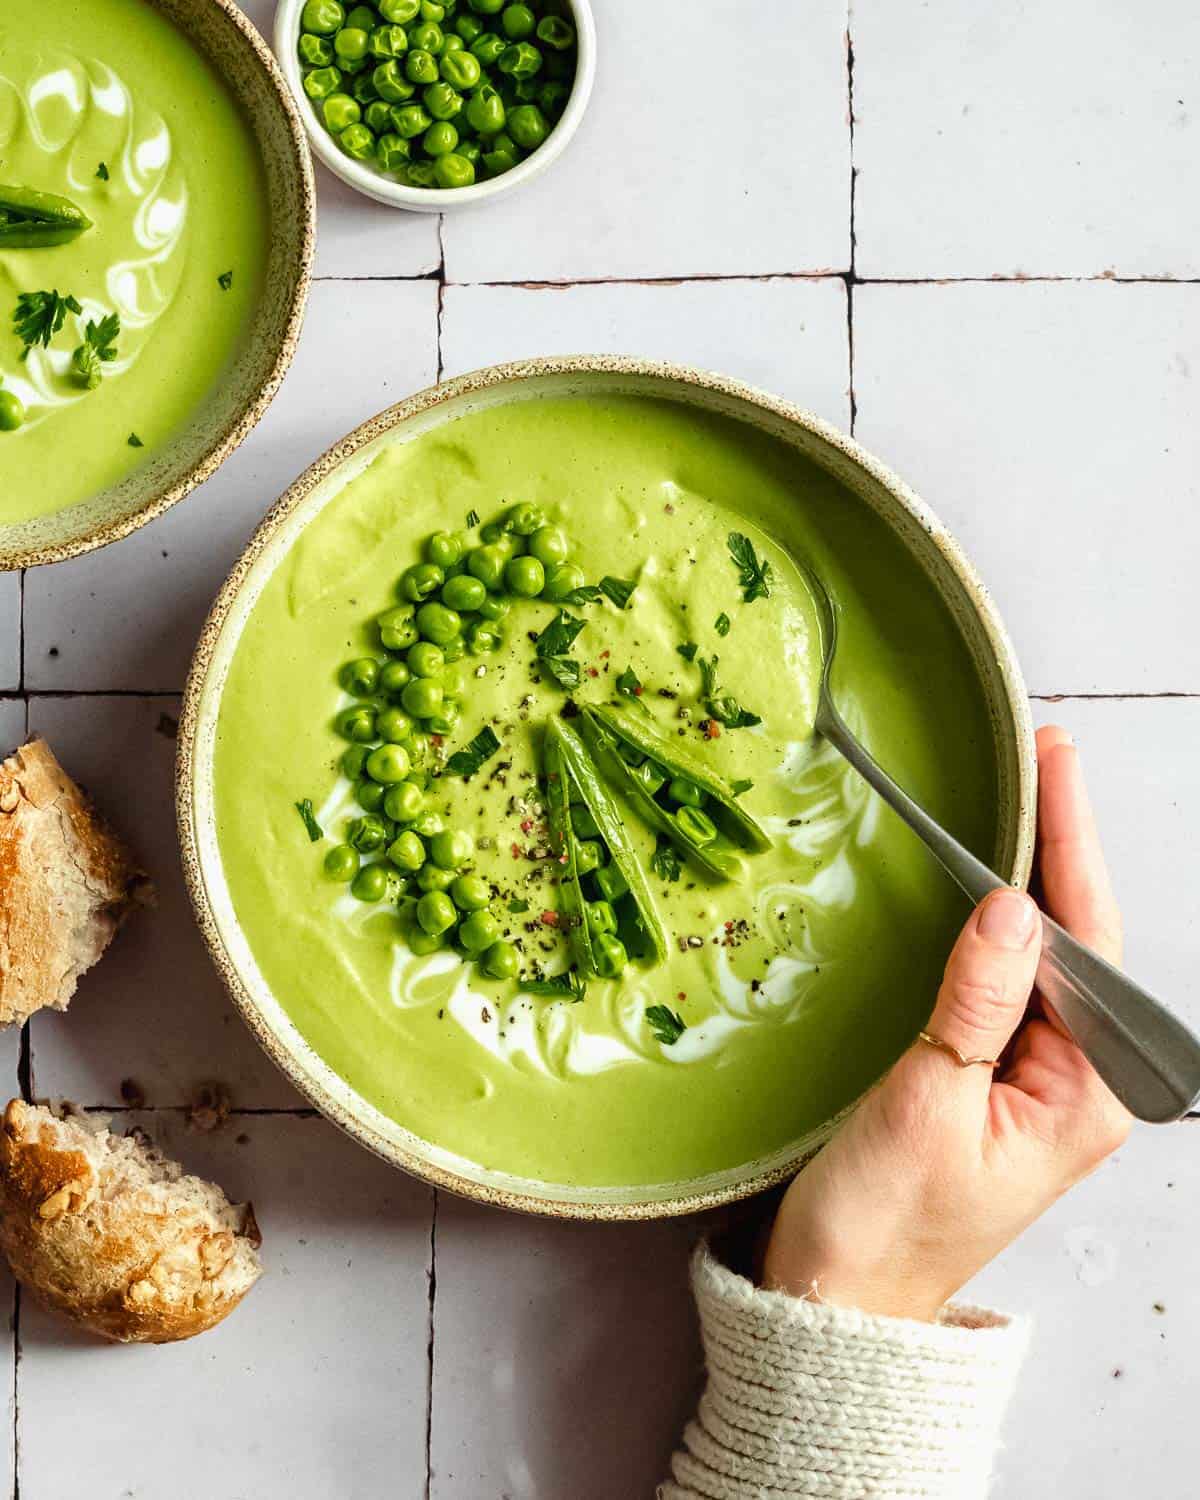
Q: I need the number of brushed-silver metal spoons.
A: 1